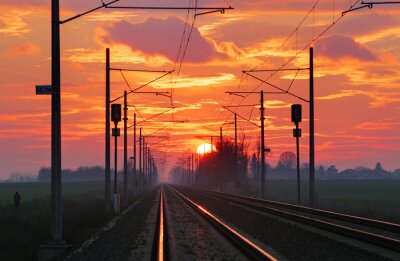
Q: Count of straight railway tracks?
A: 2